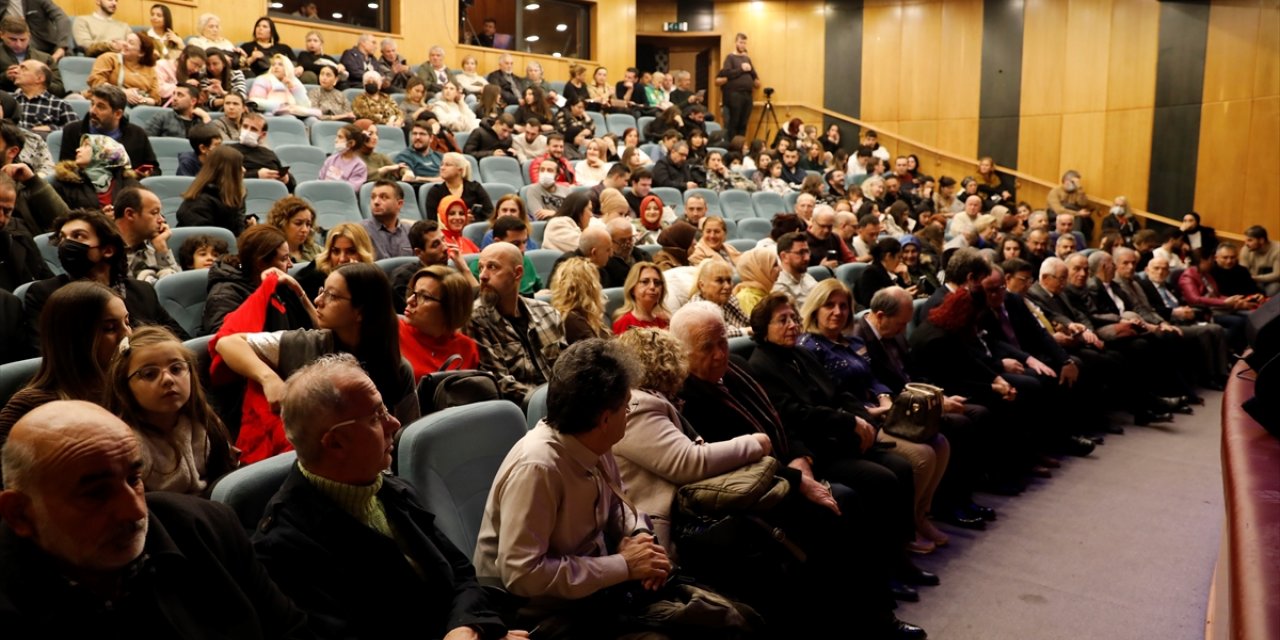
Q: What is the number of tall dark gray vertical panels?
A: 3